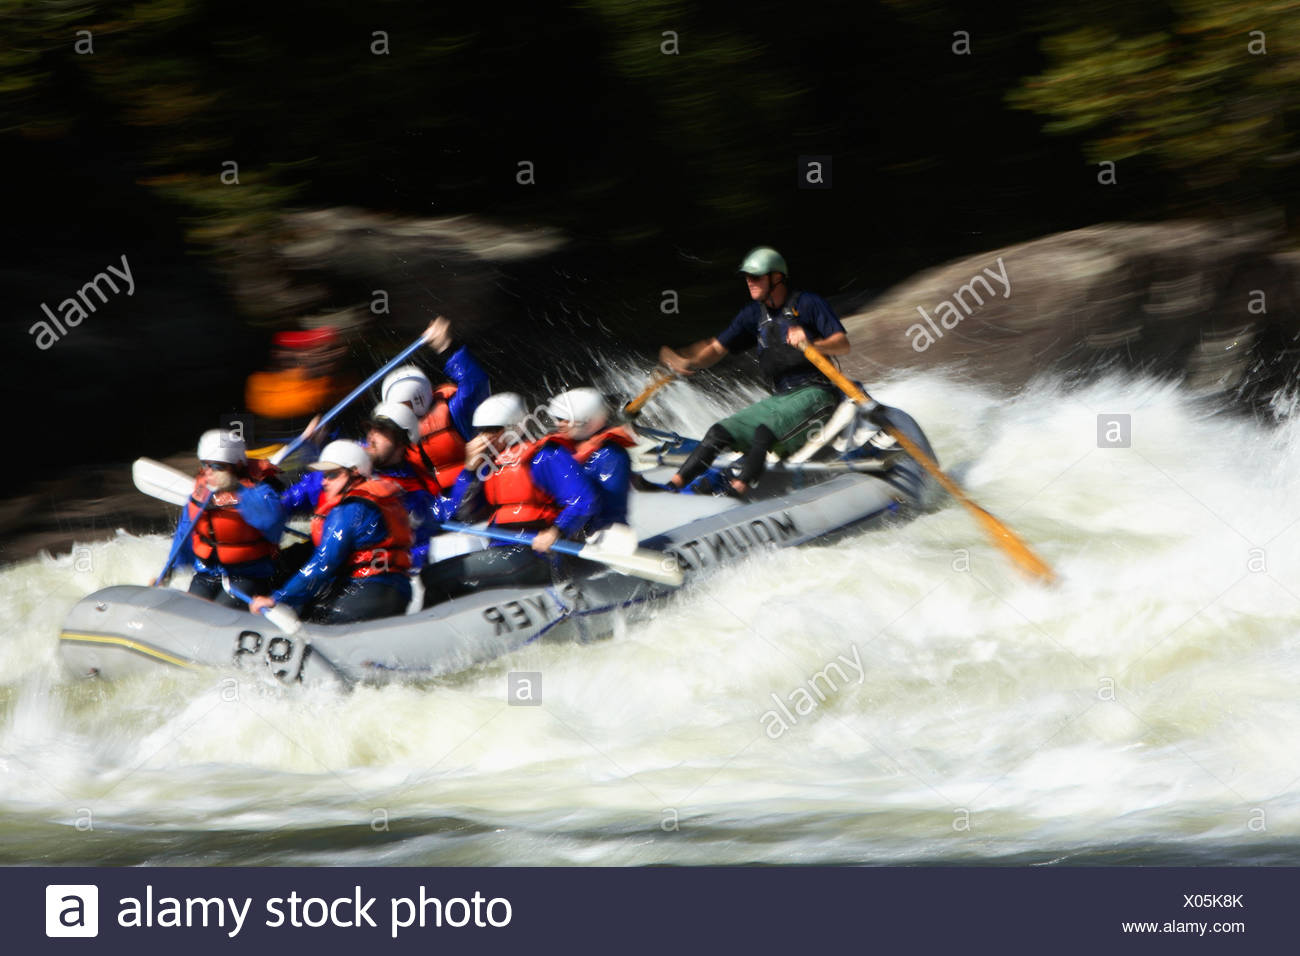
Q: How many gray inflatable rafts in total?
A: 1